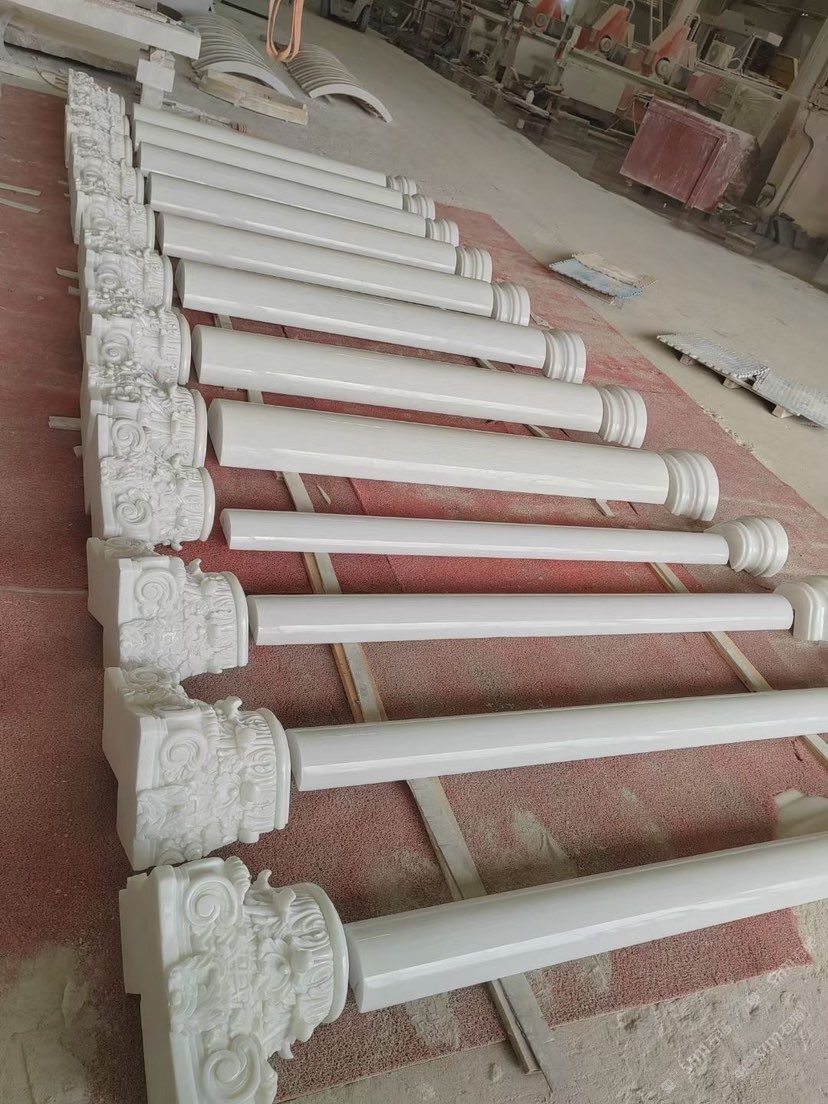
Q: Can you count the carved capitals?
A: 12